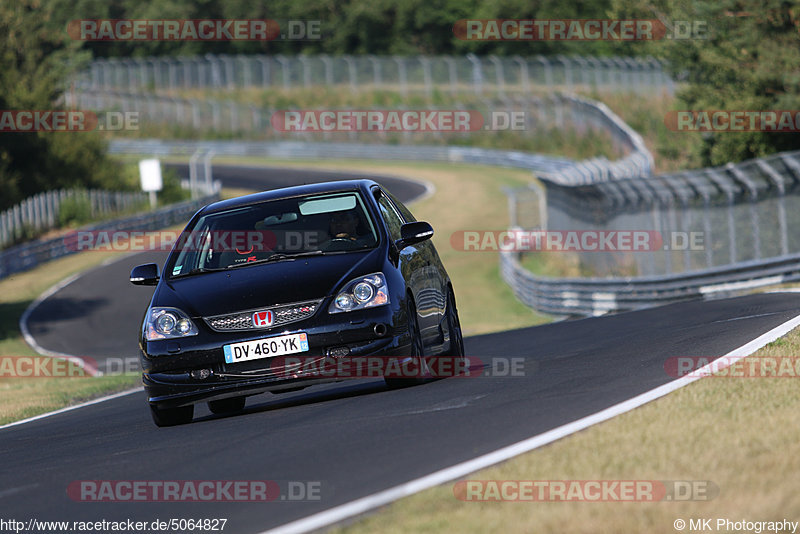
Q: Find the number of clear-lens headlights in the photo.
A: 2